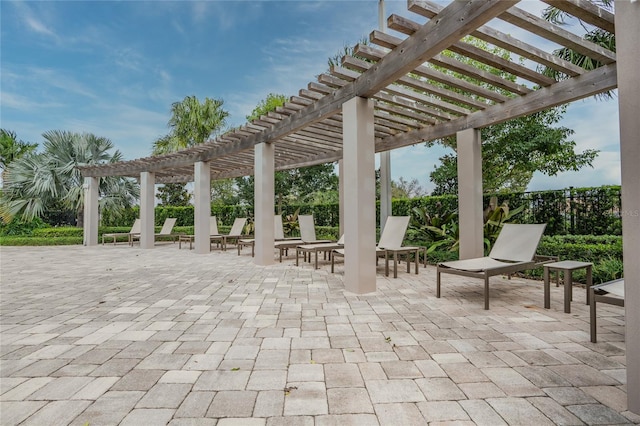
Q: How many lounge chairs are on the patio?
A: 10